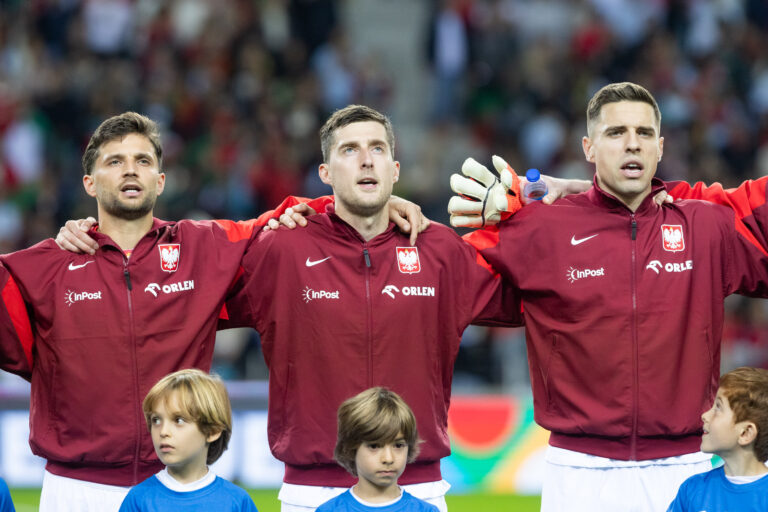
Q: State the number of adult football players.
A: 3